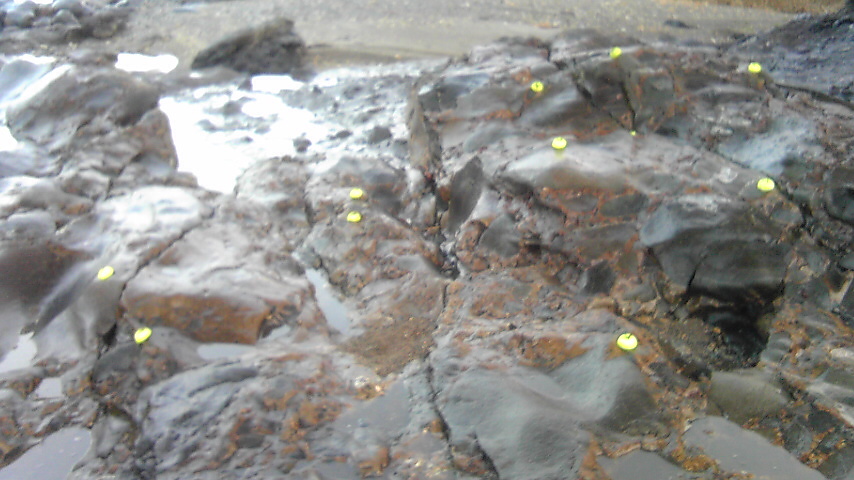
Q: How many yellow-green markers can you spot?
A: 11